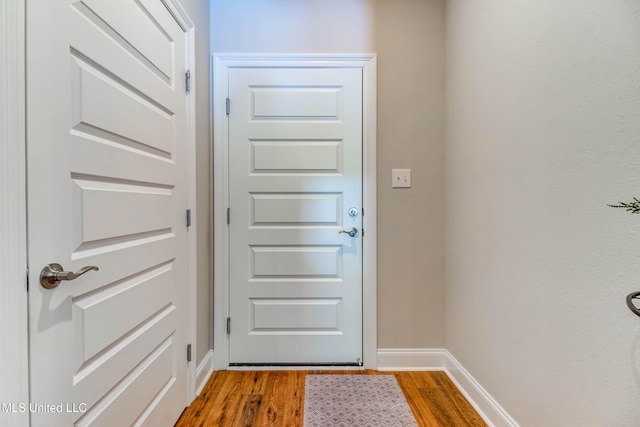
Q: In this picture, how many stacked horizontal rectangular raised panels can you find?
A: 10